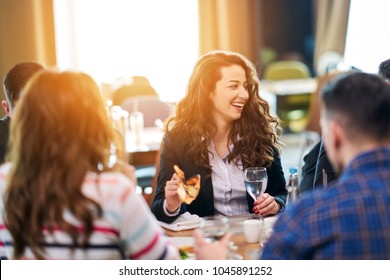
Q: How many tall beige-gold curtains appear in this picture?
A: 3